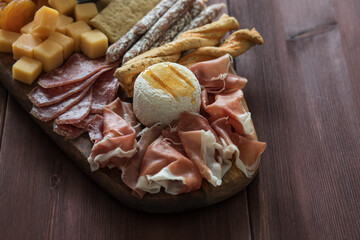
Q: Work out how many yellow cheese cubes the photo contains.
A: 12